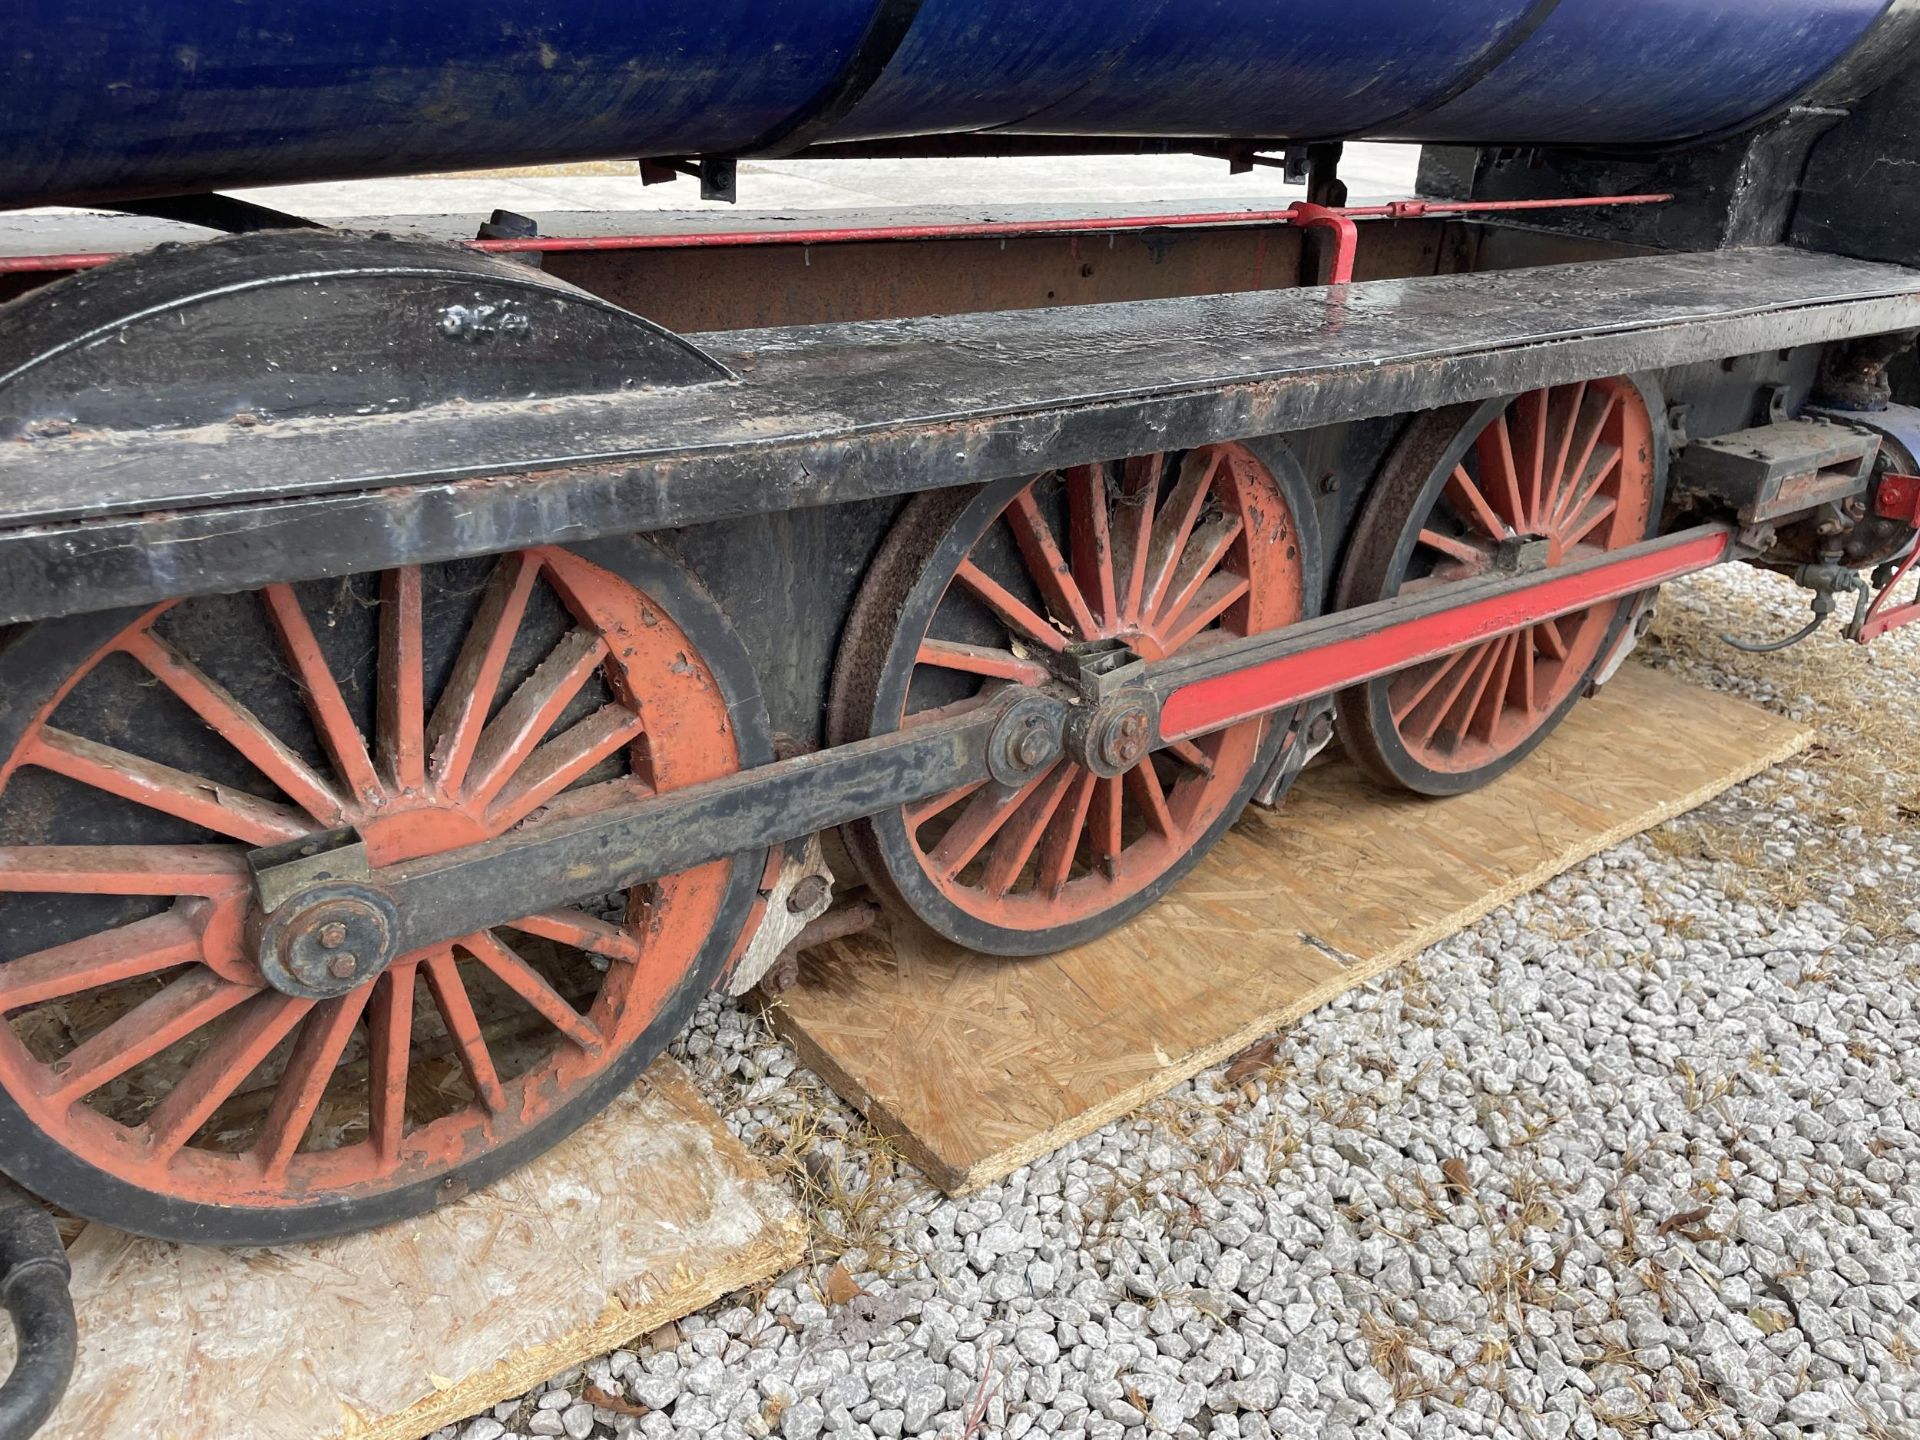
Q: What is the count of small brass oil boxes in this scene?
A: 4